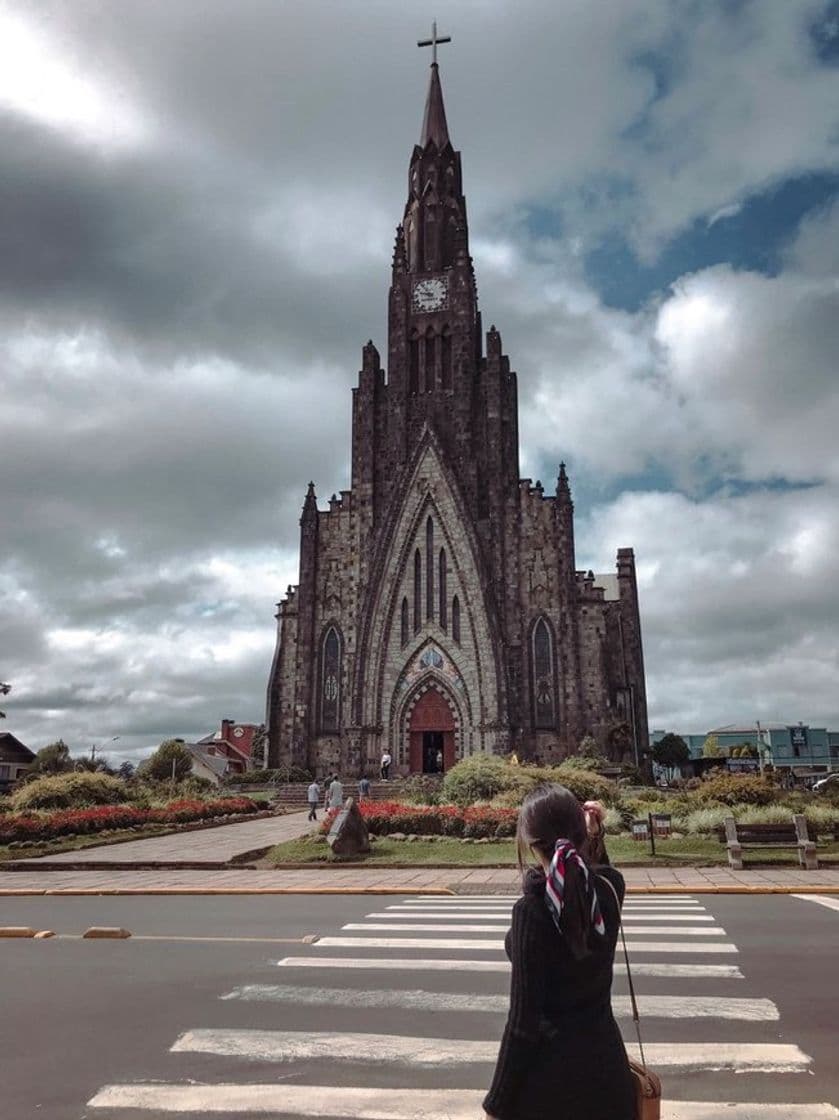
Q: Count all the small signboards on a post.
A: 2